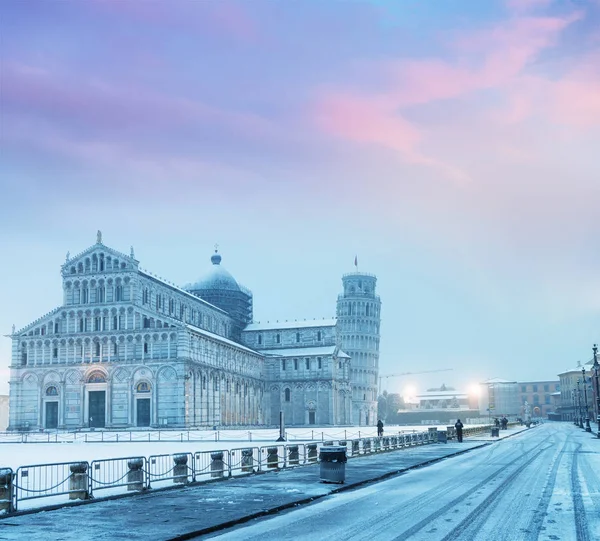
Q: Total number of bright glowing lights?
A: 2